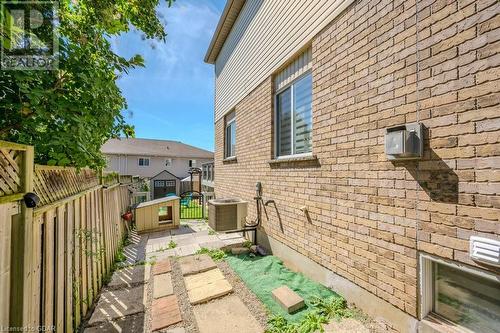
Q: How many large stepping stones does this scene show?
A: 3